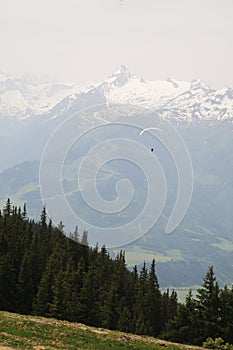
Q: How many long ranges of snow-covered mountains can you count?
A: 1